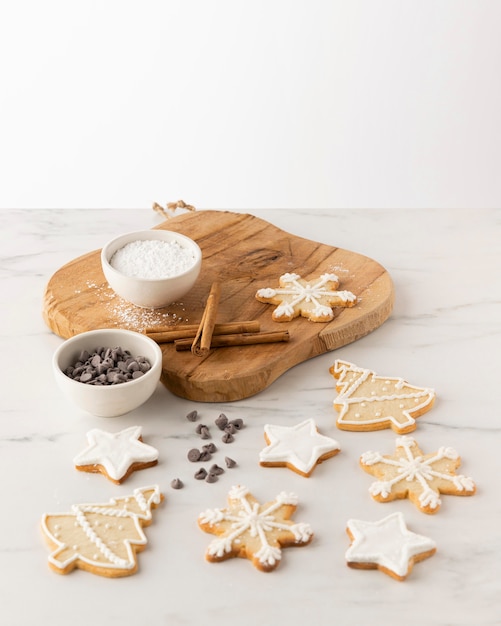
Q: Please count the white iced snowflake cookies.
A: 3